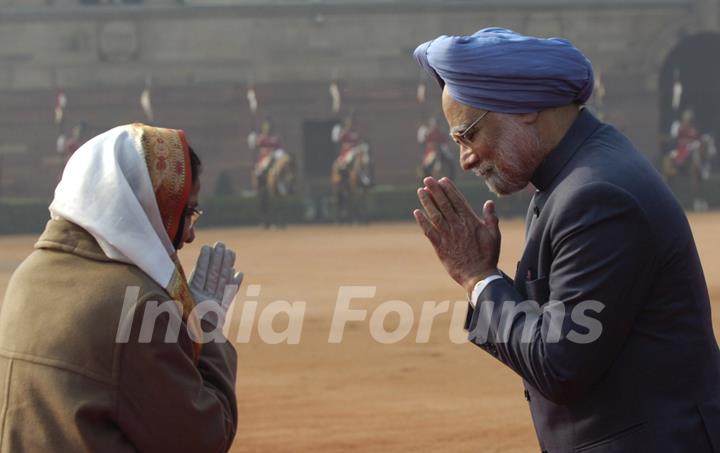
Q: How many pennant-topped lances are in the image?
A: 7